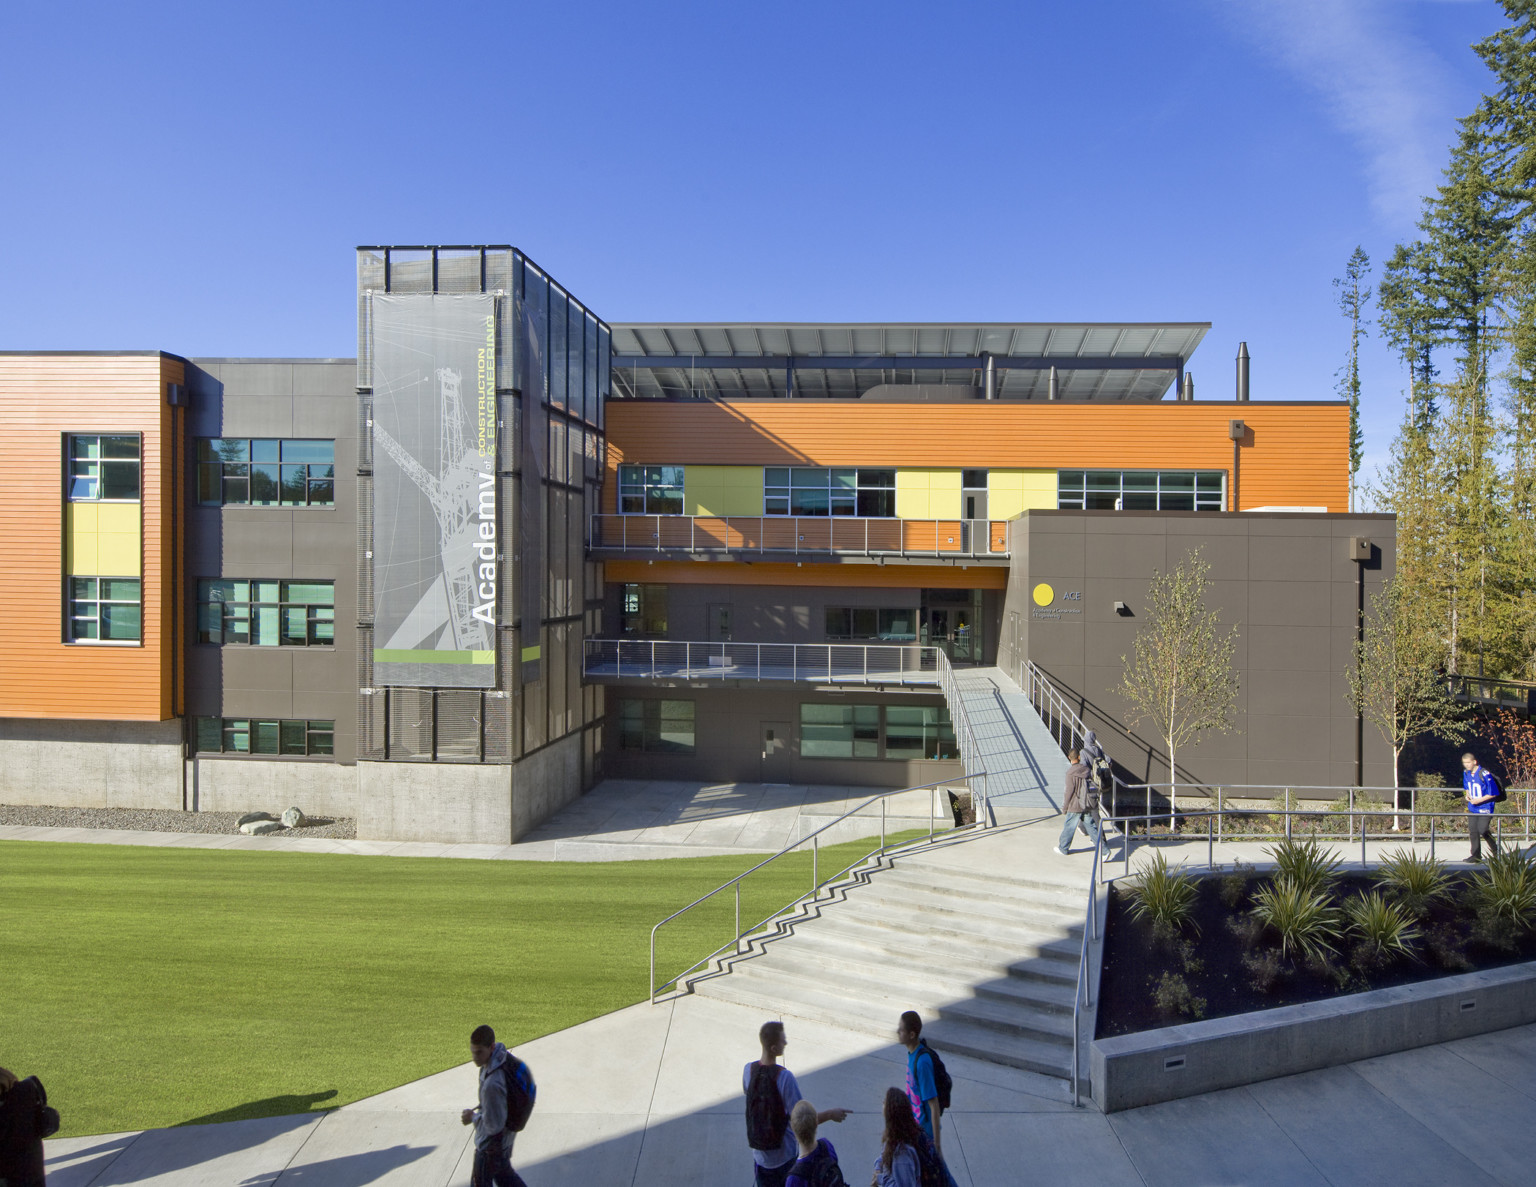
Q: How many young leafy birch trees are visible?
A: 2